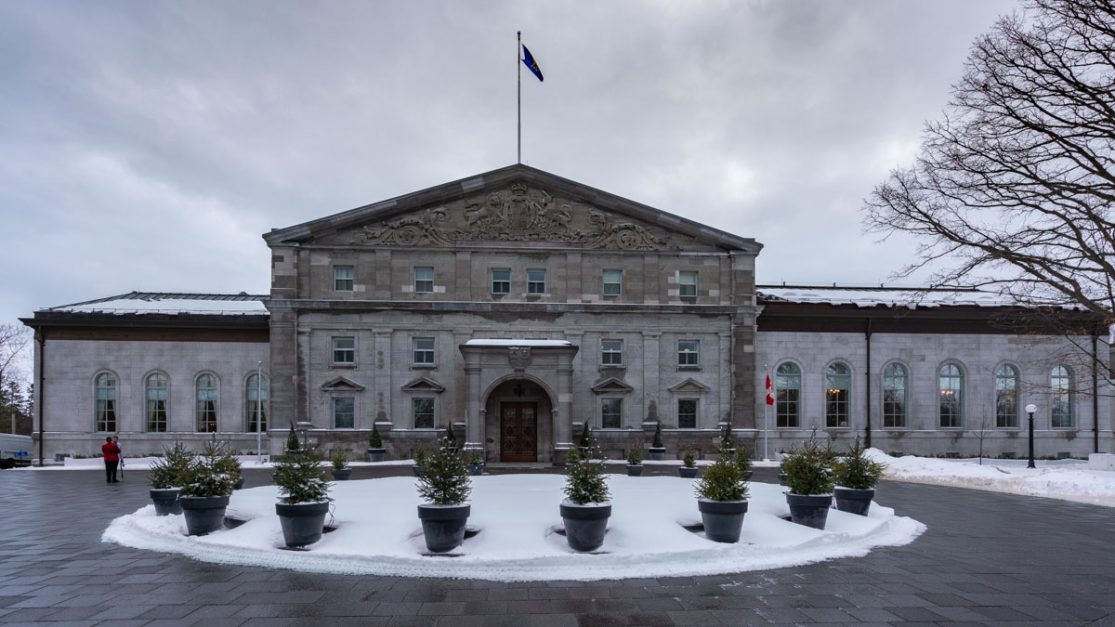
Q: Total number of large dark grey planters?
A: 8